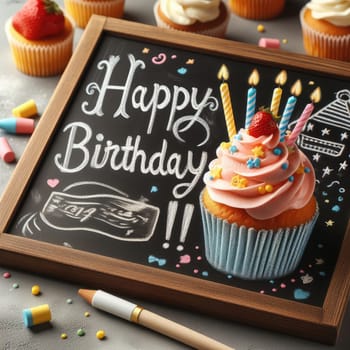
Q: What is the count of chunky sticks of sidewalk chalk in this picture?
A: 5